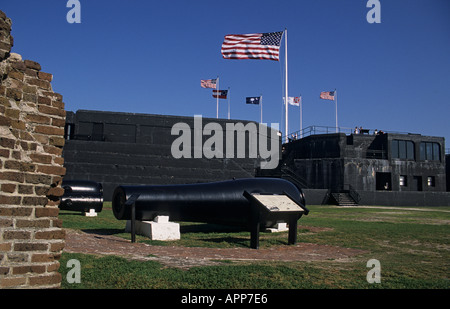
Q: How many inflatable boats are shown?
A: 0